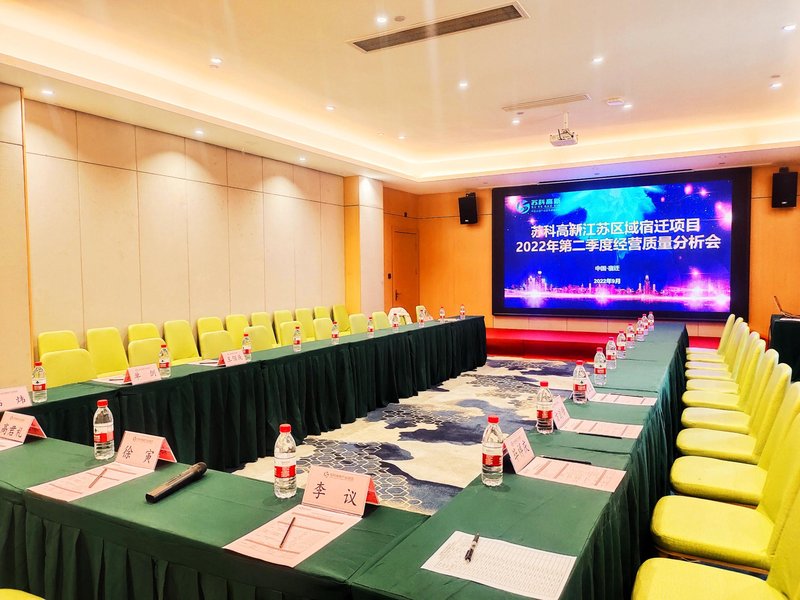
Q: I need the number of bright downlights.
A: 13